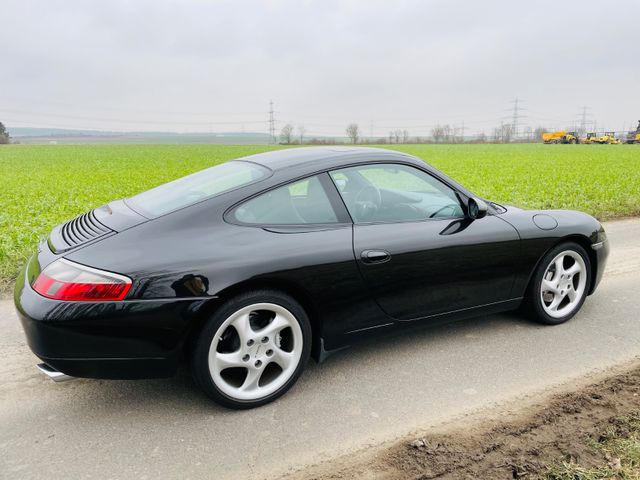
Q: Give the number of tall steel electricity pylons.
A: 3